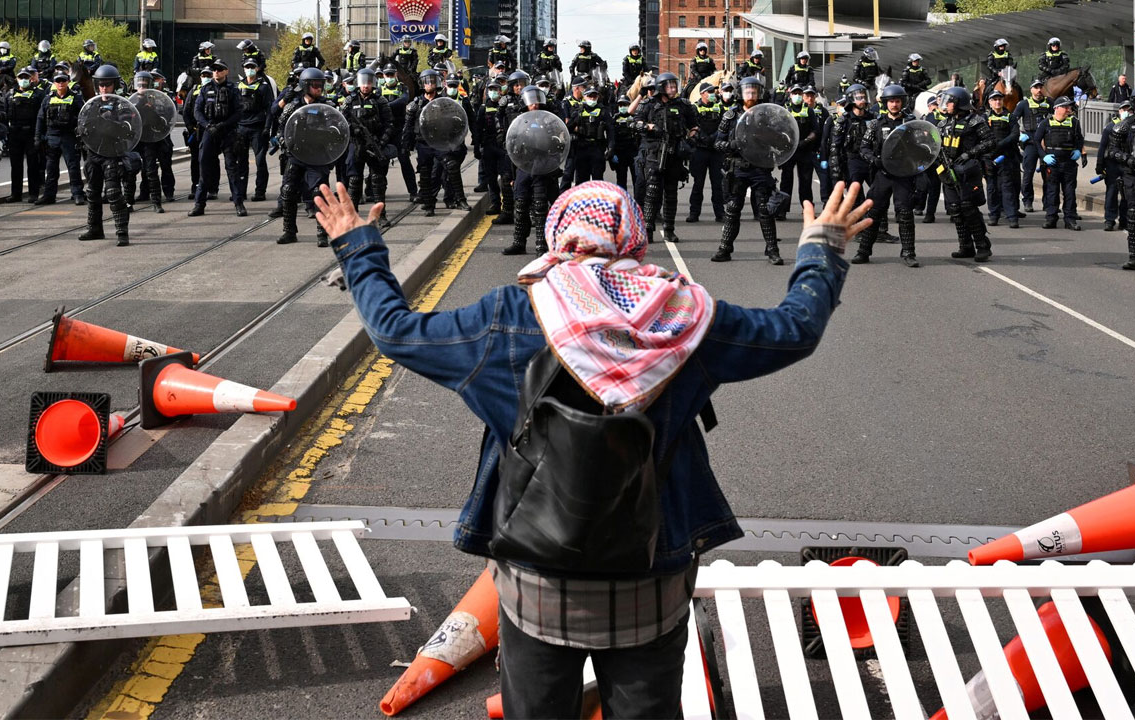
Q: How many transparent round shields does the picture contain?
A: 7